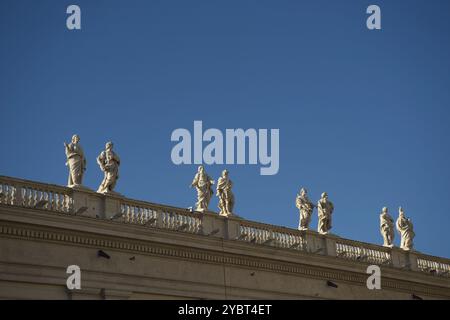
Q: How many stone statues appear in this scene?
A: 8